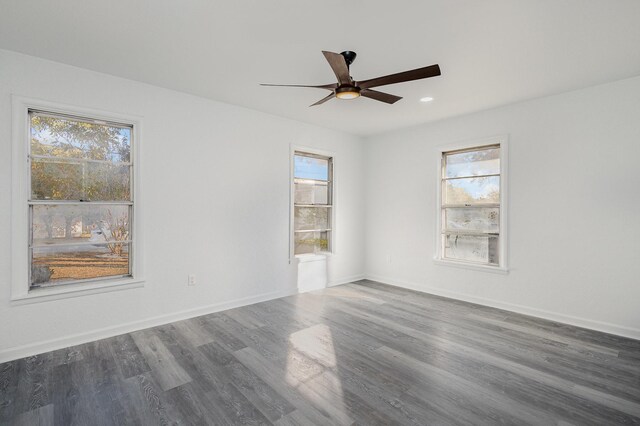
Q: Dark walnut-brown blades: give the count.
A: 5